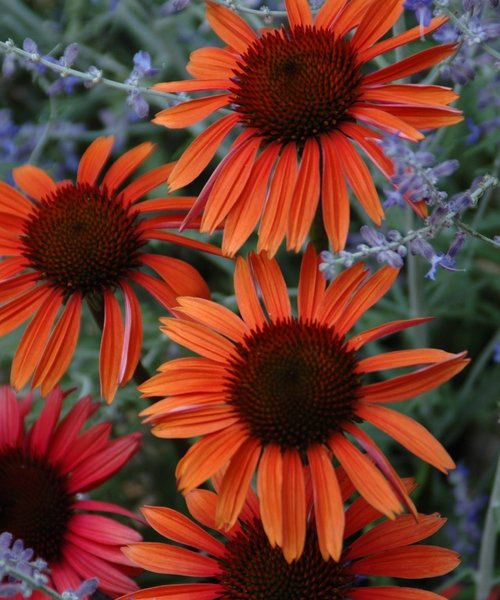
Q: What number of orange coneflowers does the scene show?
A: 4